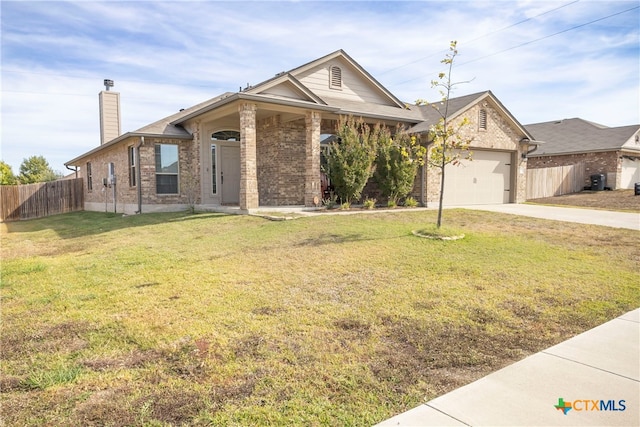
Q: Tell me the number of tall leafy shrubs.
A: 2